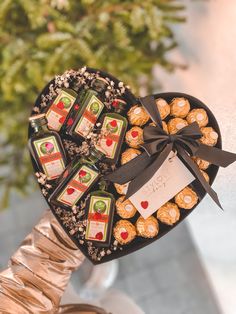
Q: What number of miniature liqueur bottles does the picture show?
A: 6